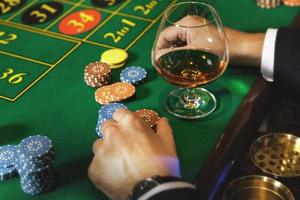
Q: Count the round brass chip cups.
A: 2